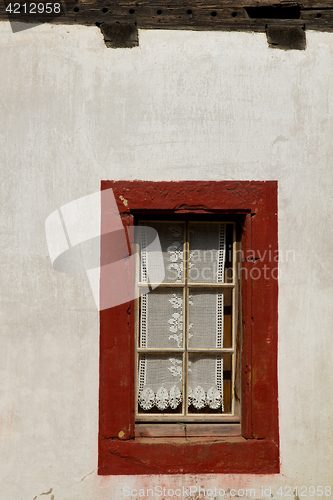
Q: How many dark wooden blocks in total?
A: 2